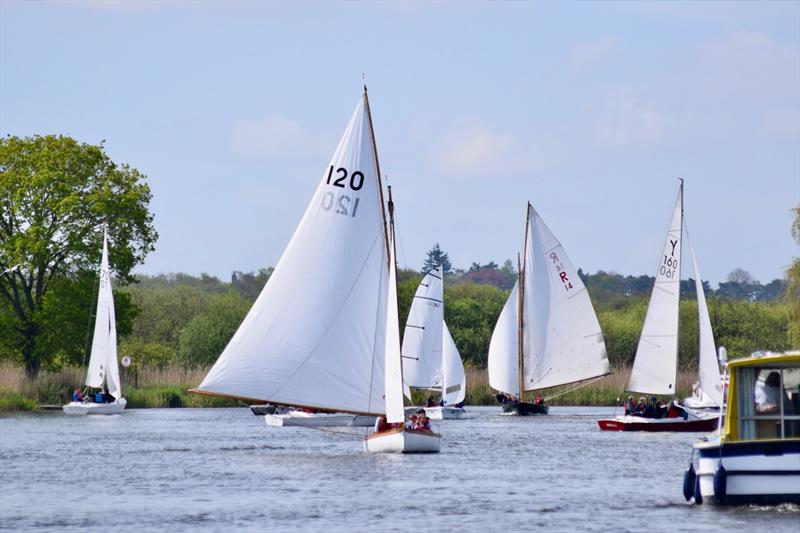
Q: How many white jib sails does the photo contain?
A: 5